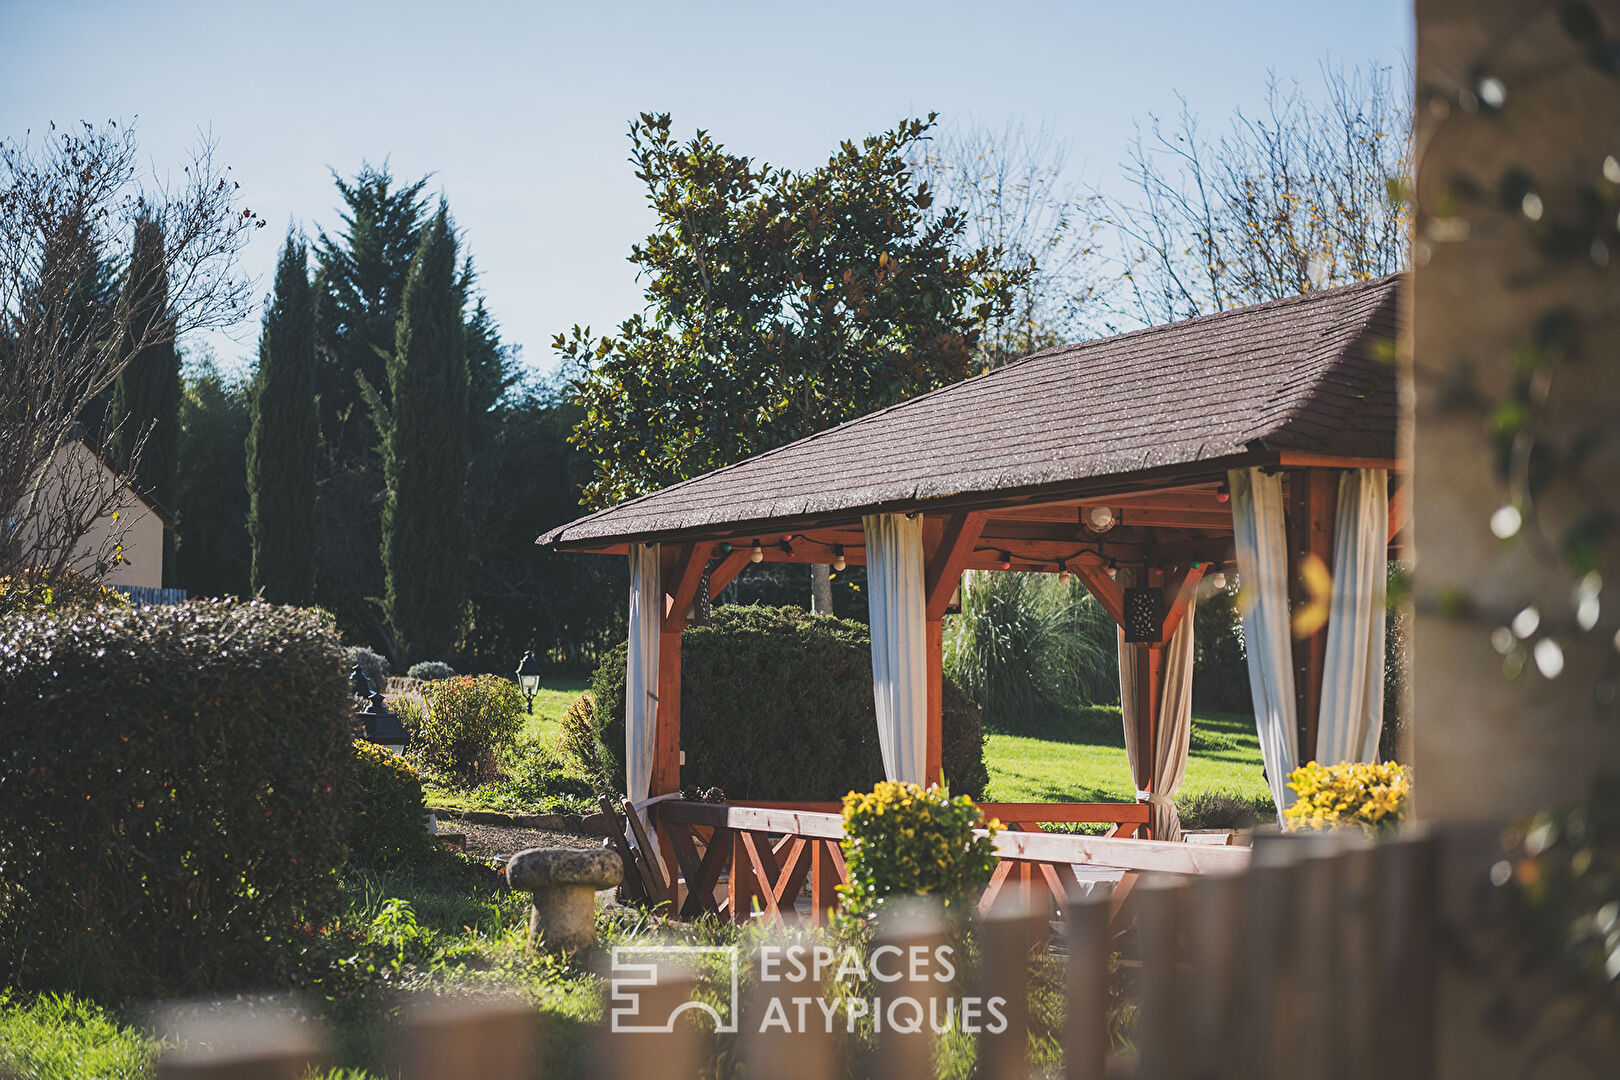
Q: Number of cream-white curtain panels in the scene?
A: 6